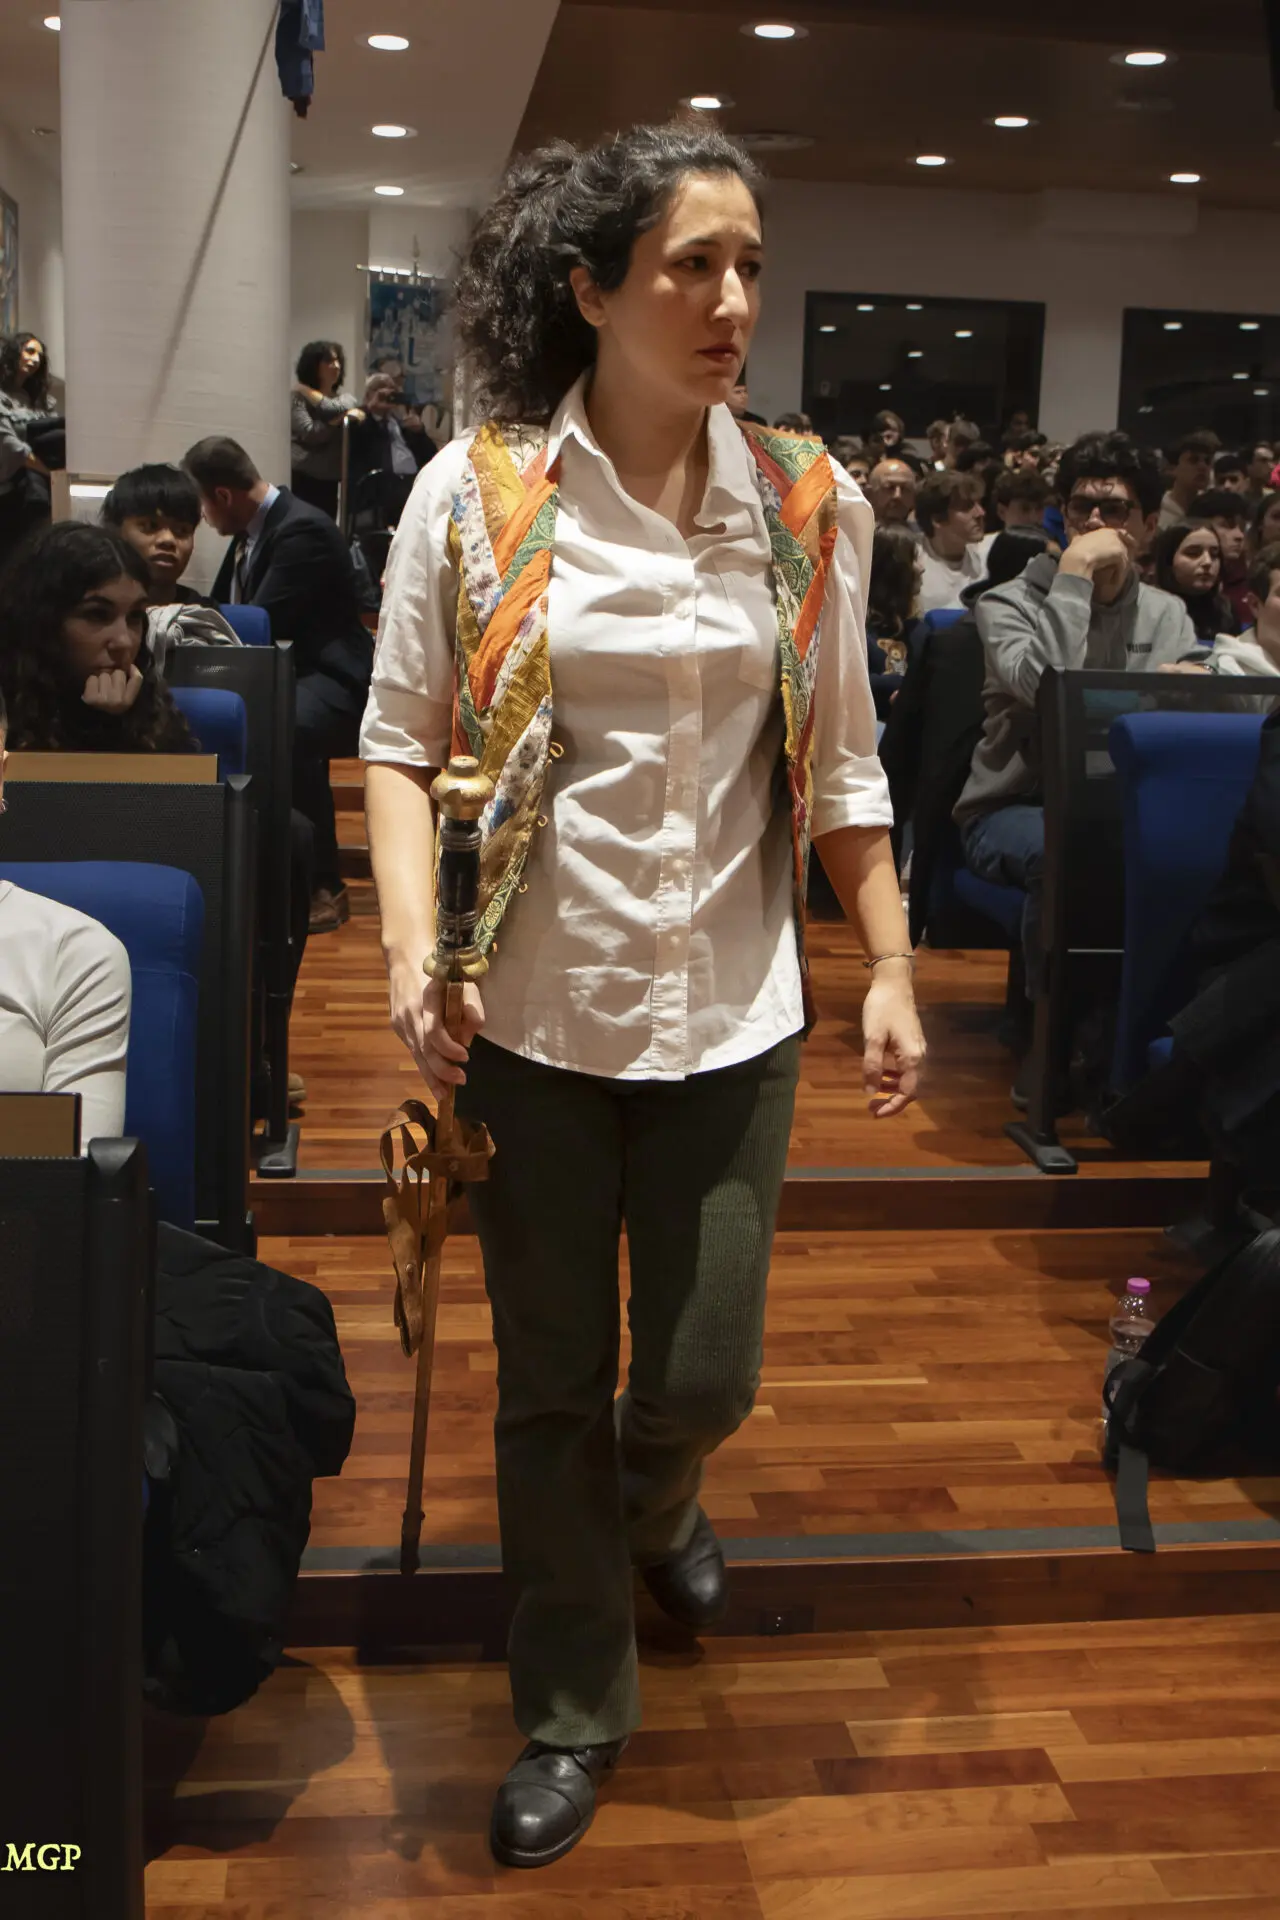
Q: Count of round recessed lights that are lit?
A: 10